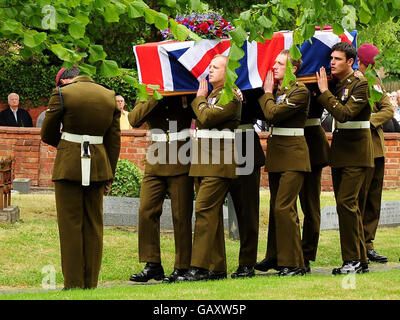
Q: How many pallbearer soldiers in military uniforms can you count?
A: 6